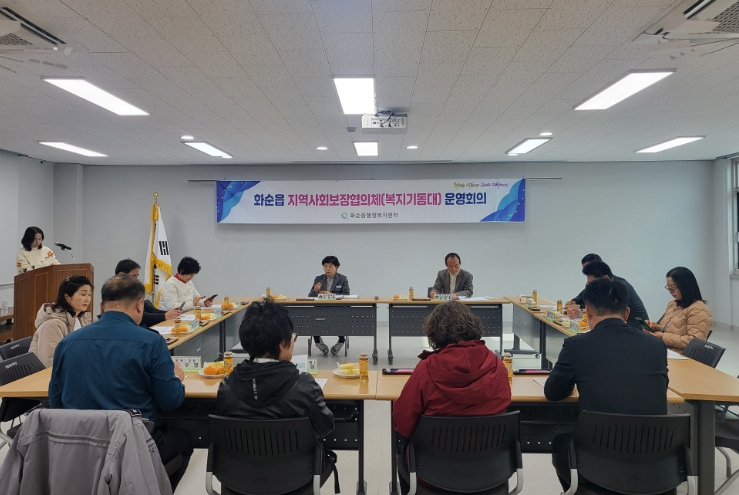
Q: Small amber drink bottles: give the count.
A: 11